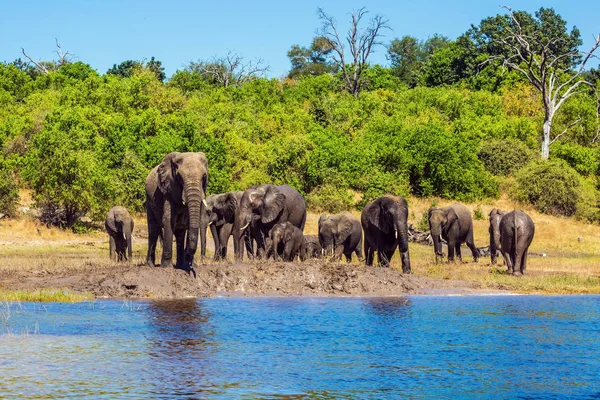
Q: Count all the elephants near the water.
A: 11